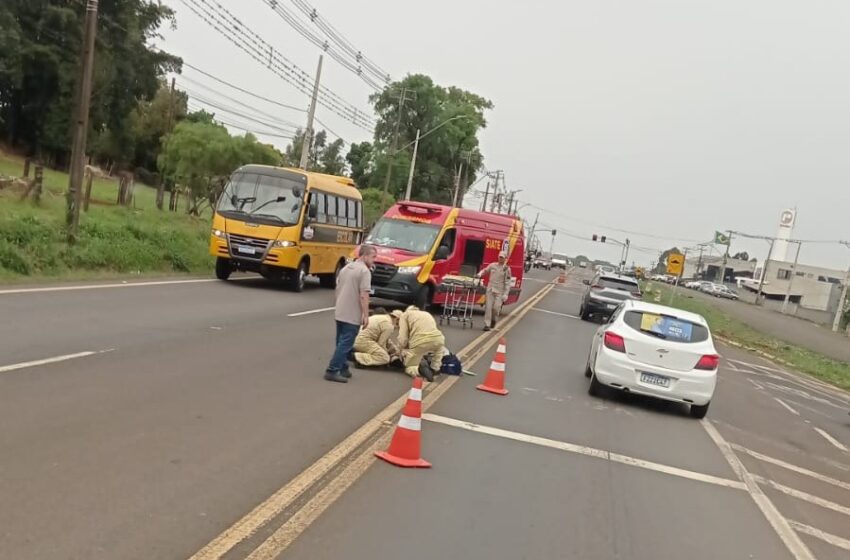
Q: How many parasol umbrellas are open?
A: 0